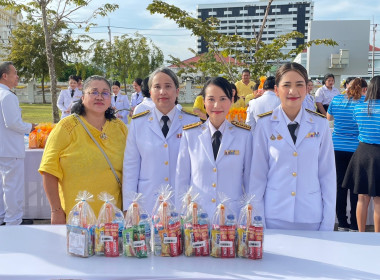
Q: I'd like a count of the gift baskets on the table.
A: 7